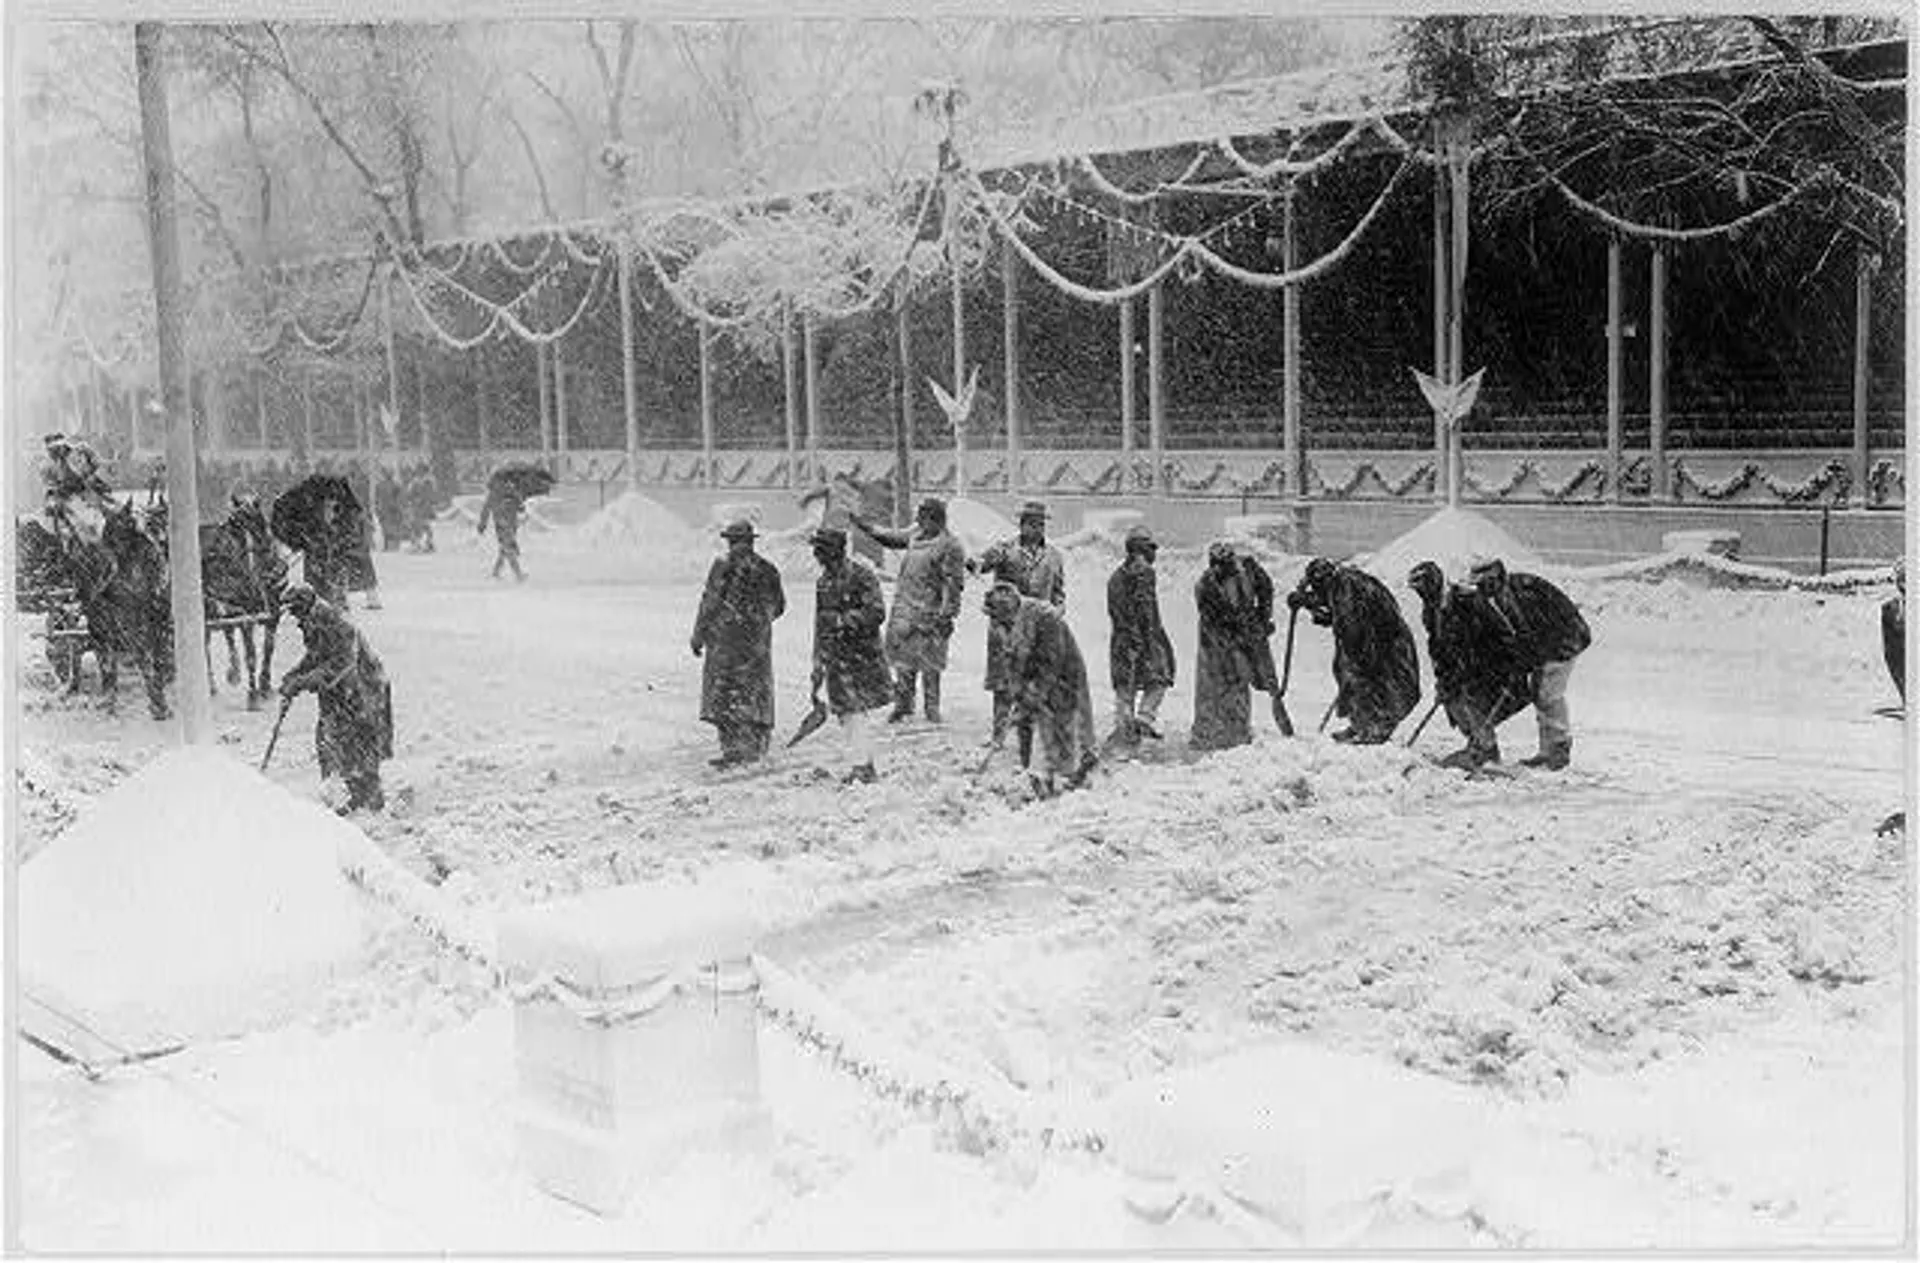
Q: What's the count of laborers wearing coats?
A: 11